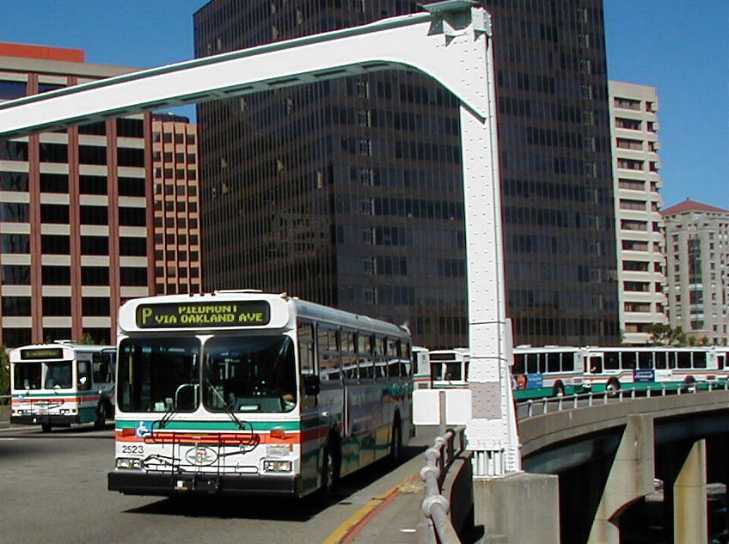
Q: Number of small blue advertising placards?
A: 2